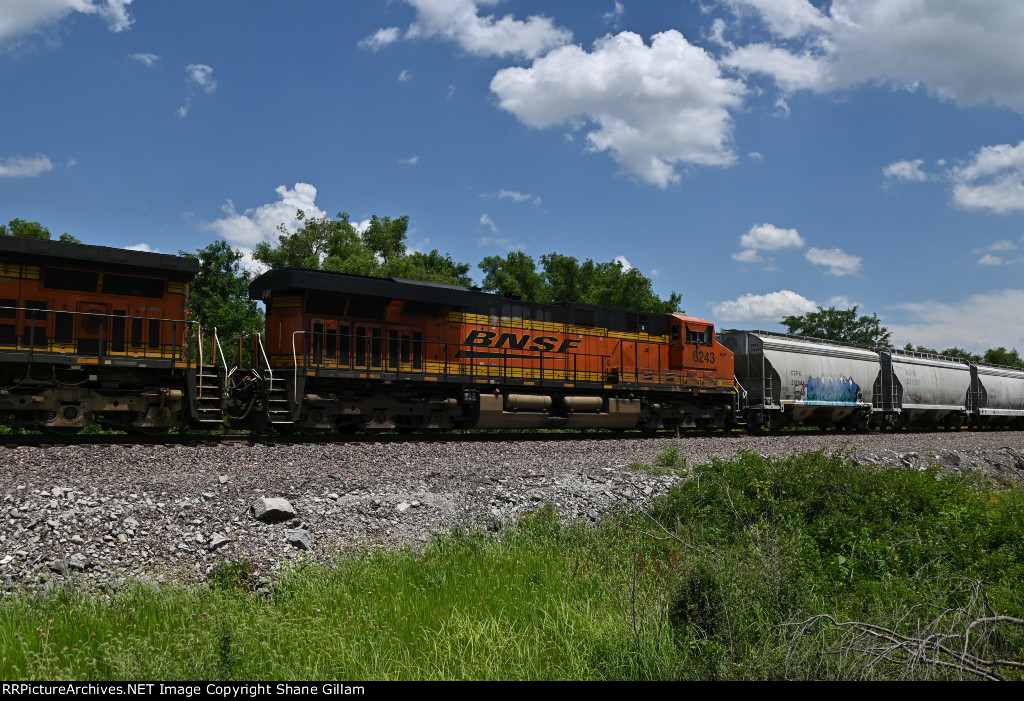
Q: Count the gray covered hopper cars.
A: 3